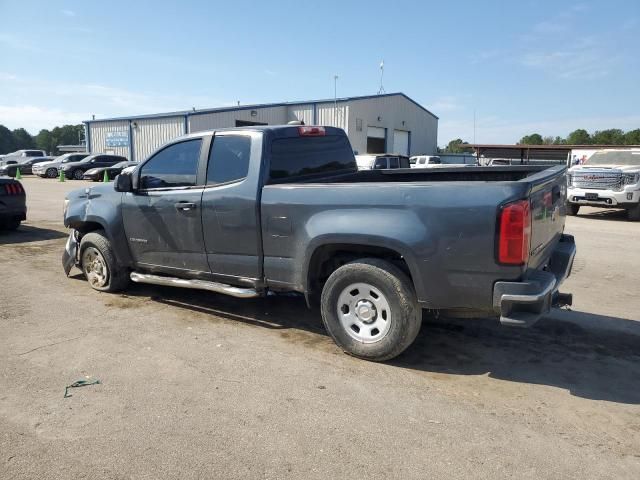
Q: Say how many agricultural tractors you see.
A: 0